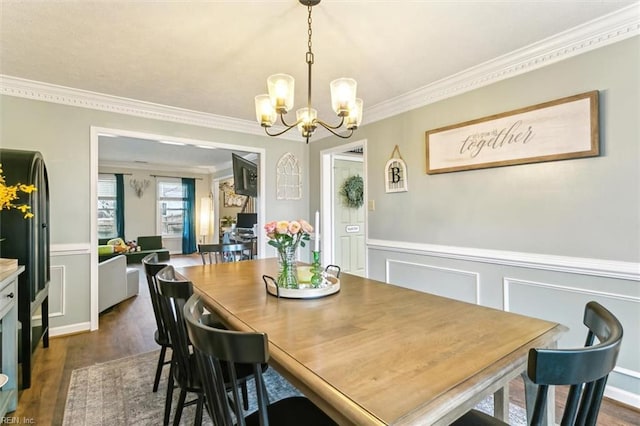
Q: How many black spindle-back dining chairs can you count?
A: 5